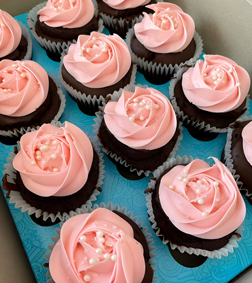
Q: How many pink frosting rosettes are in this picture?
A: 12